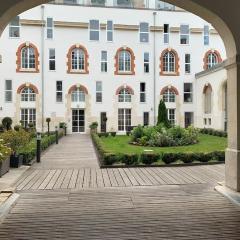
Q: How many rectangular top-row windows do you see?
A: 8